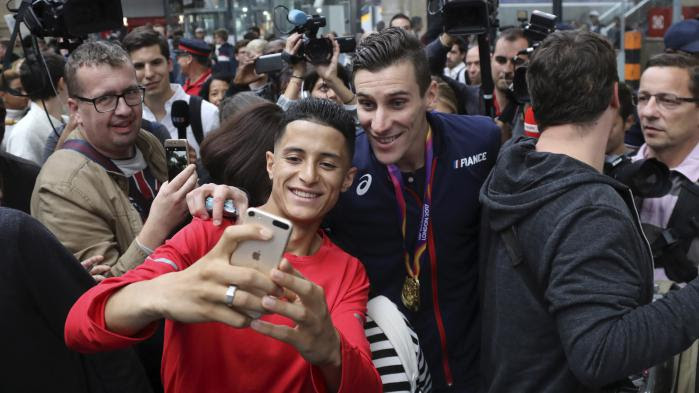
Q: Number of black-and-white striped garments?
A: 1